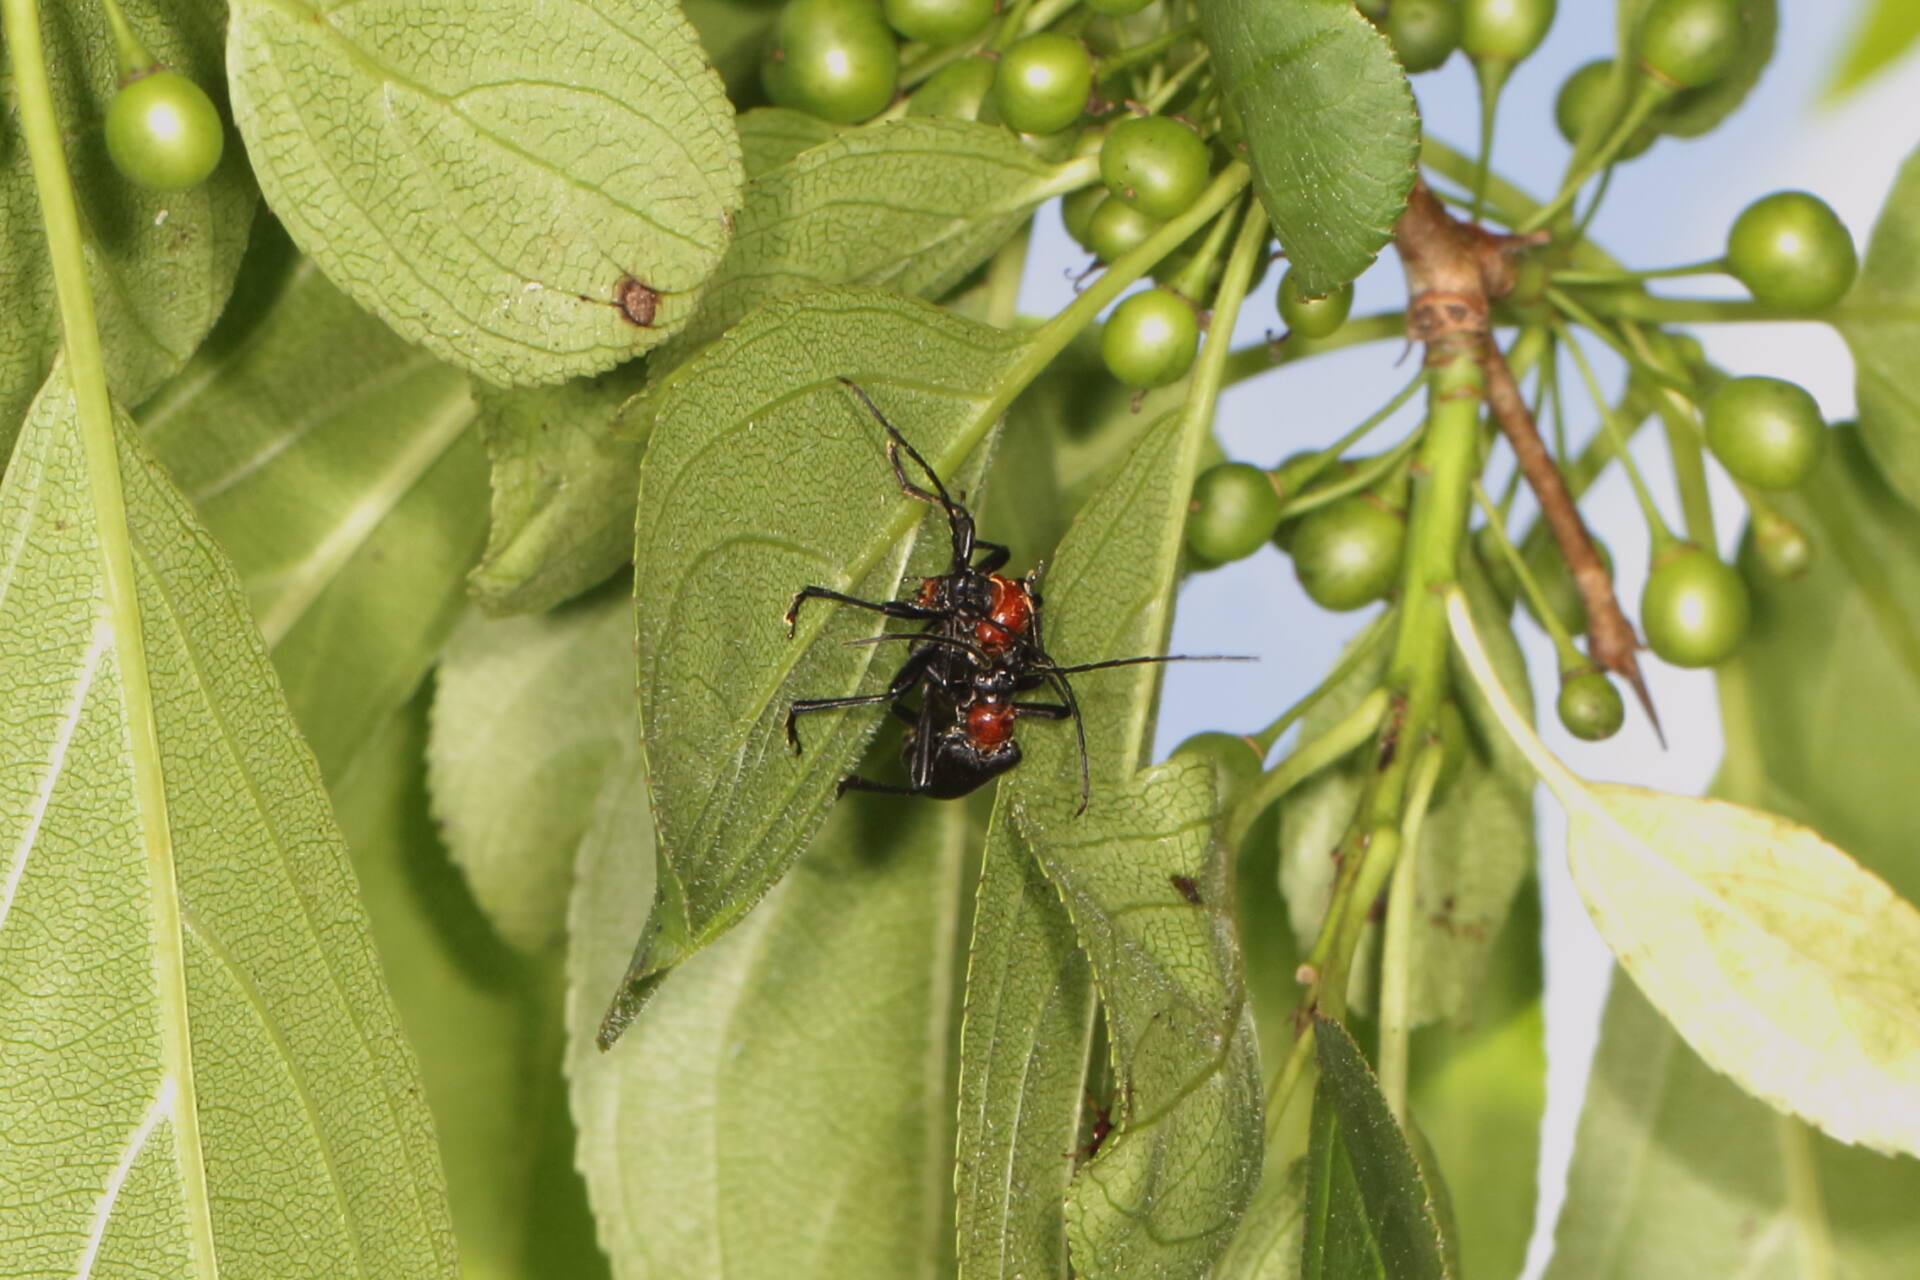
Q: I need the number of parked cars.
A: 0